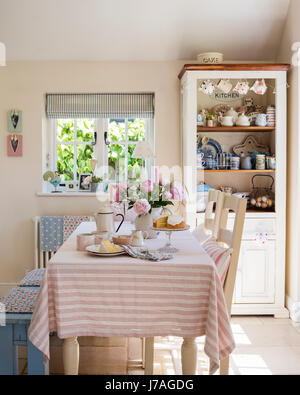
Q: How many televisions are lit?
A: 0